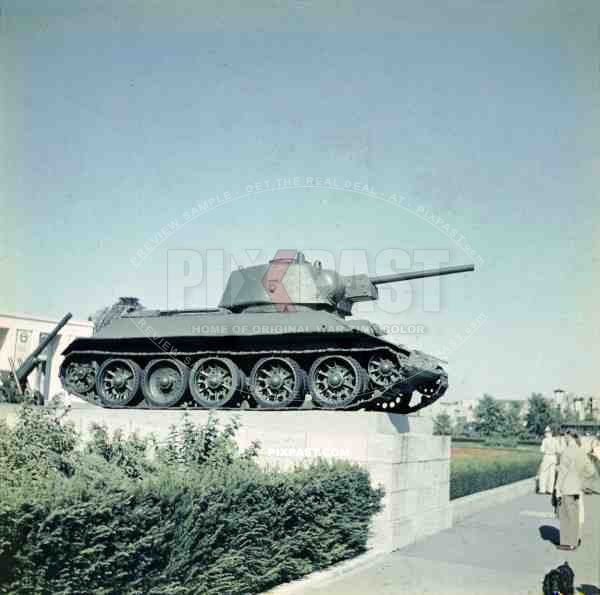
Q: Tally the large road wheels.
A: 5